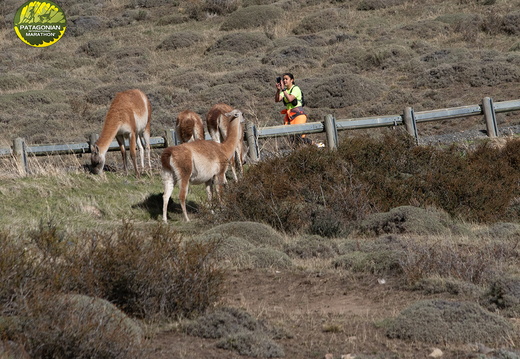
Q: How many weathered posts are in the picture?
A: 7